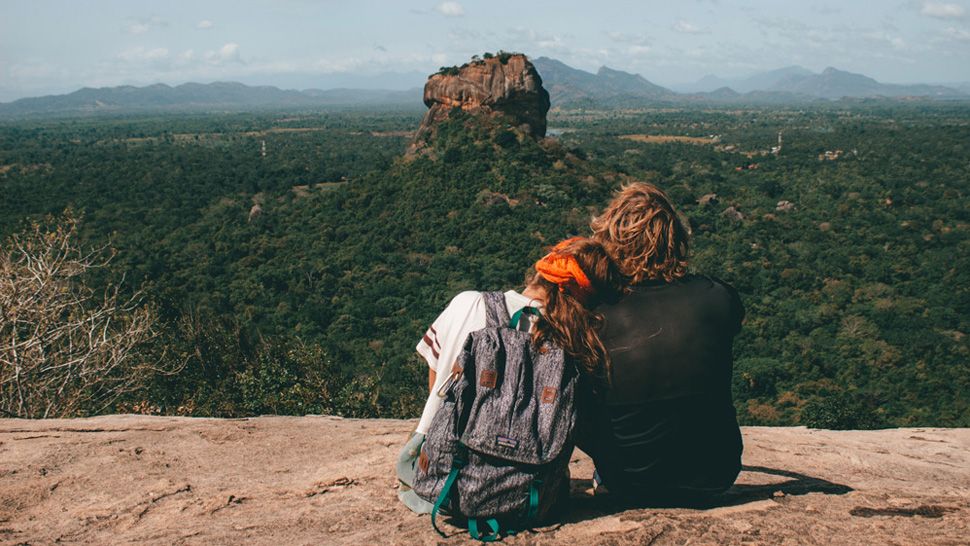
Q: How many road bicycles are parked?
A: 0